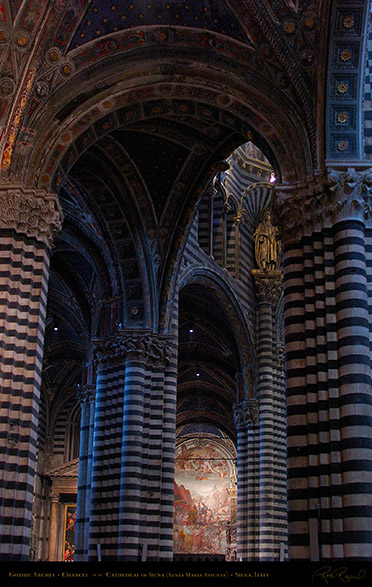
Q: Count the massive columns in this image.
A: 4